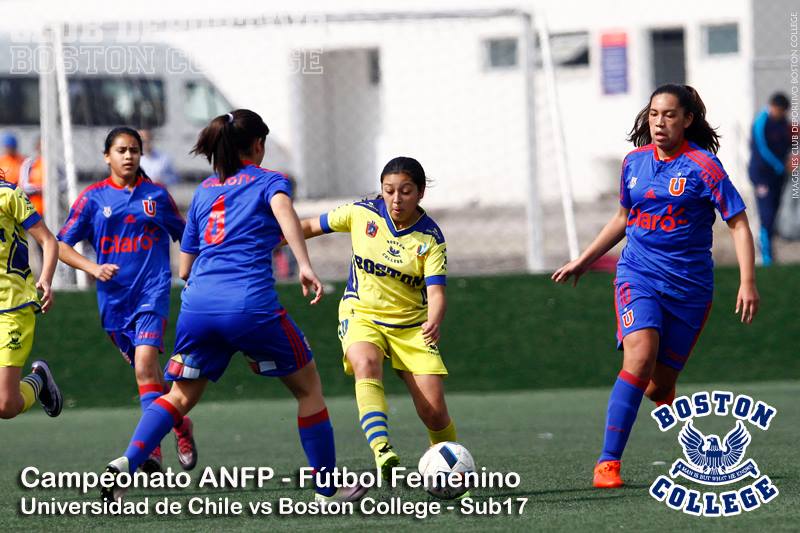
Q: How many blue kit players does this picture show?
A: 3